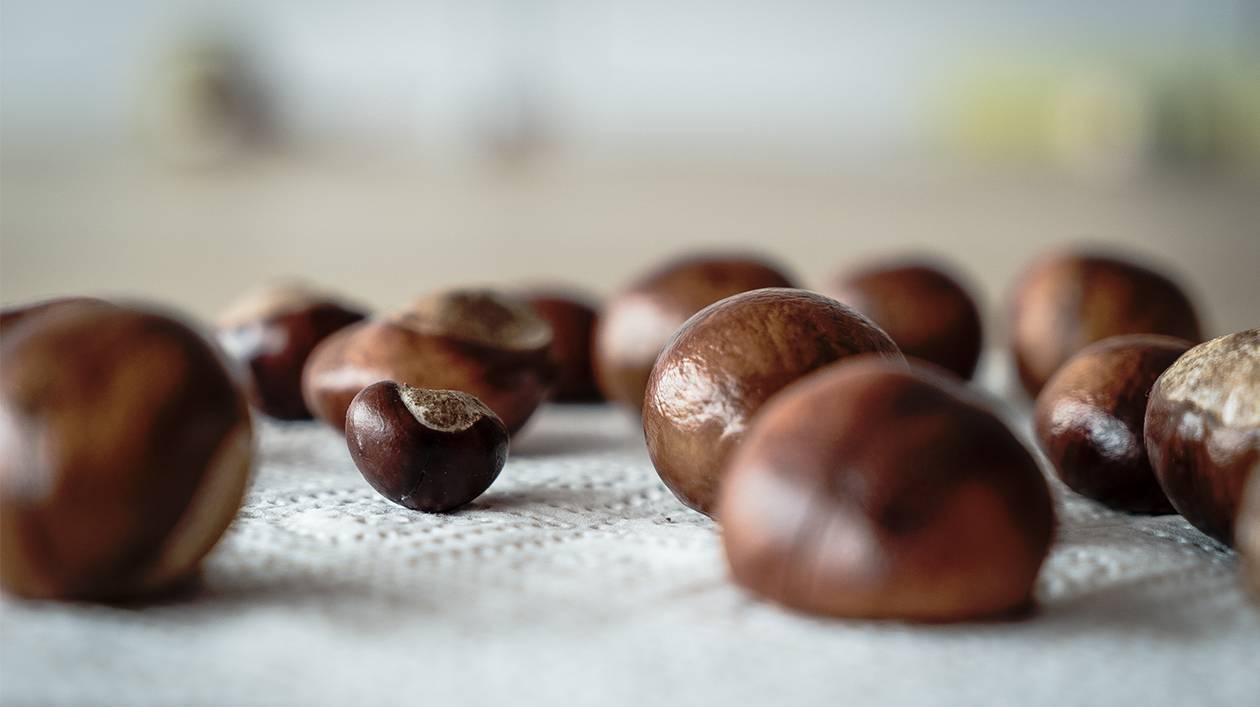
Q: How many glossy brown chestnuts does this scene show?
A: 14